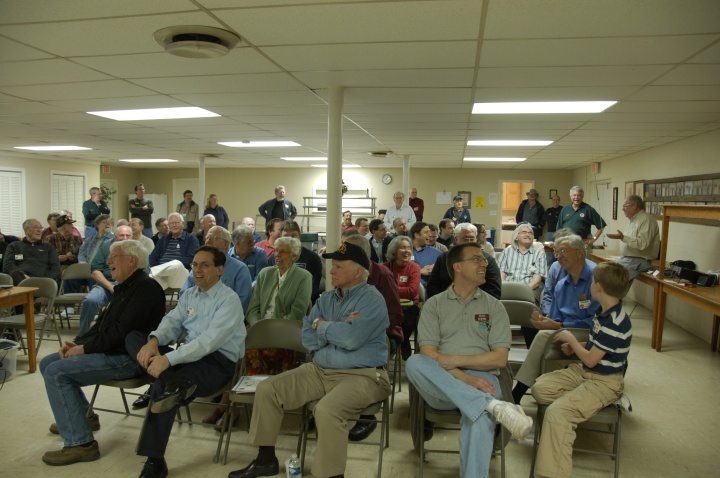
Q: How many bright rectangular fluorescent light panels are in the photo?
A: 9